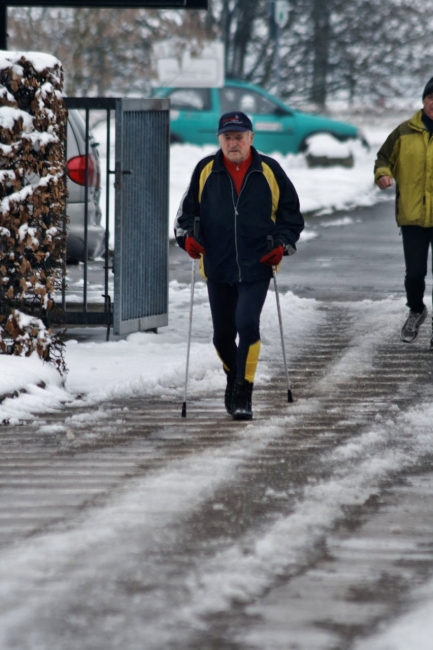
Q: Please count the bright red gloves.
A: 2